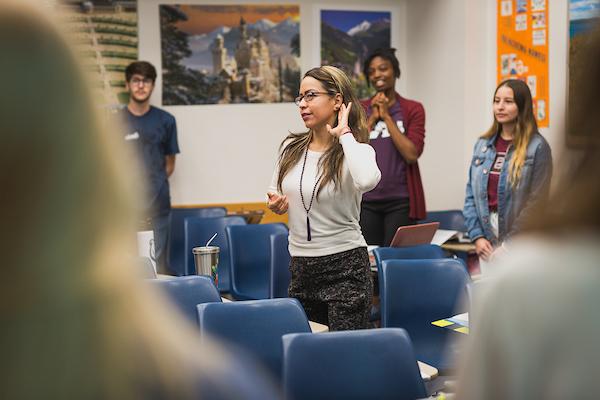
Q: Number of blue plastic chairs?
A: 10